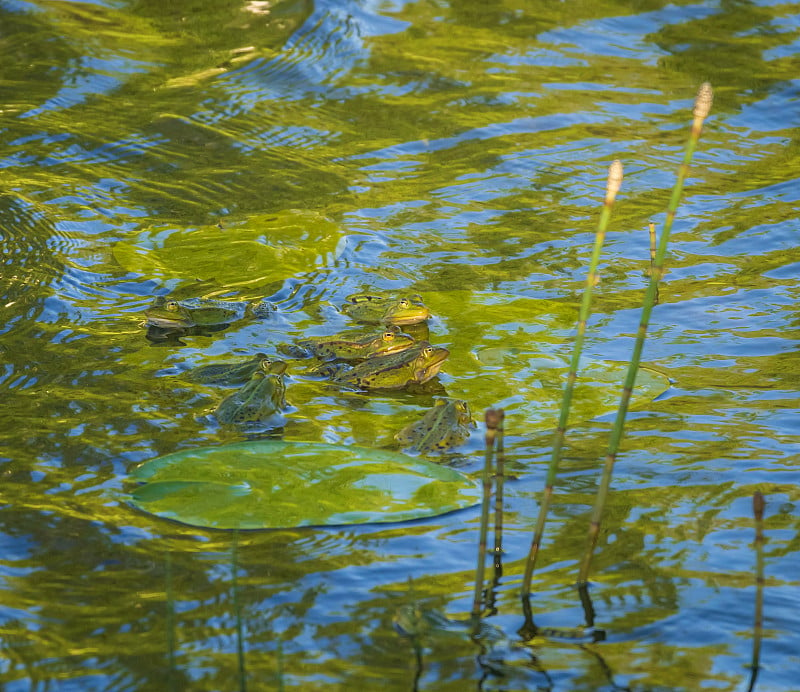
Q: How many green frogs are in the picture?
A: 7